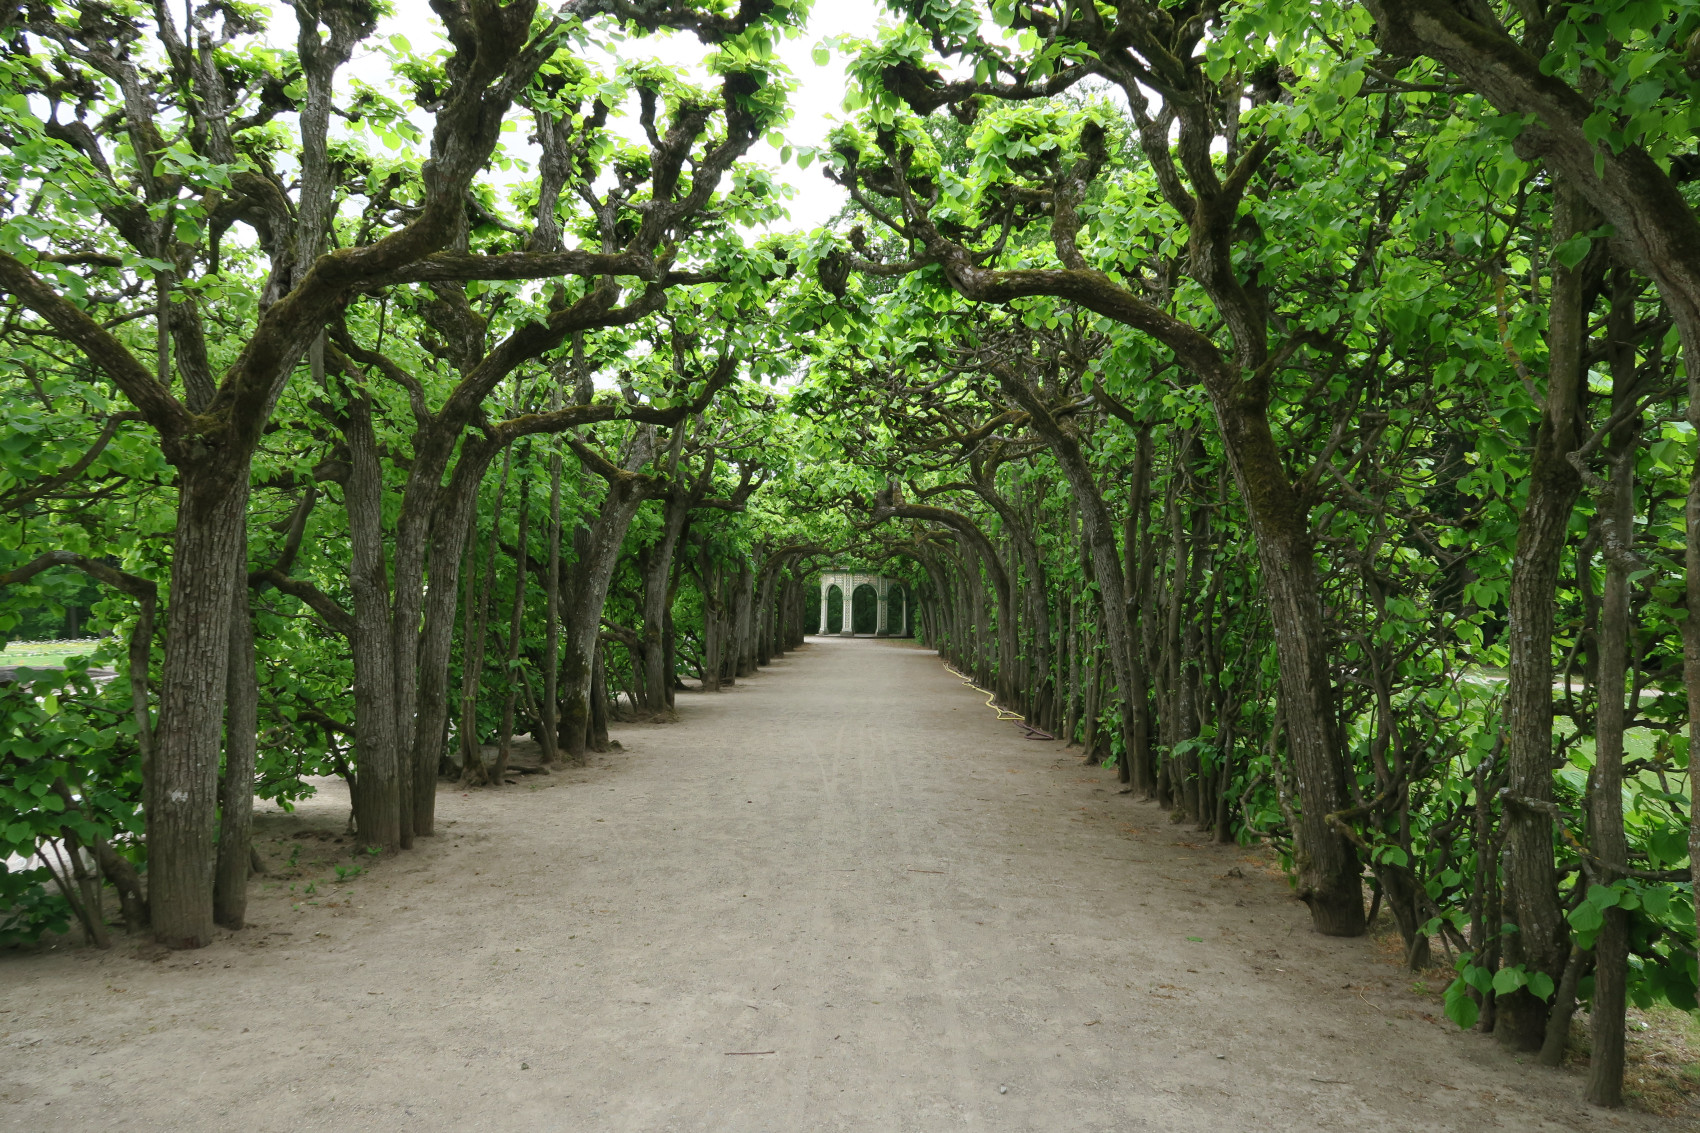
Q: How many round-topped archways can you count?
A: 3